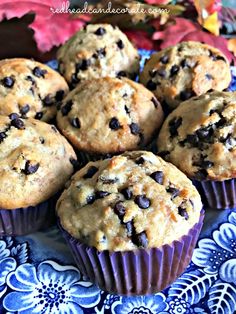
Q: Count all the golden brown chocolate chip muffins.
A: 7